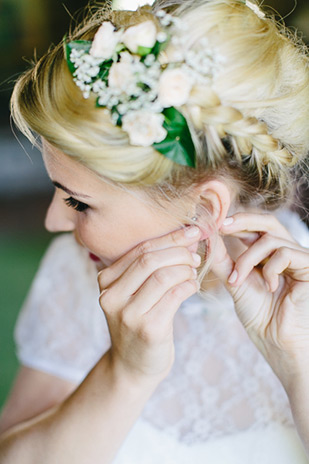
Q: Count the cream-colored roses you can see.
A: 5